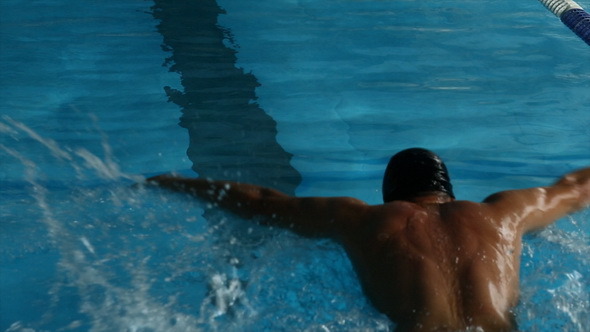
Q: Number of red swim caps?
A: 0